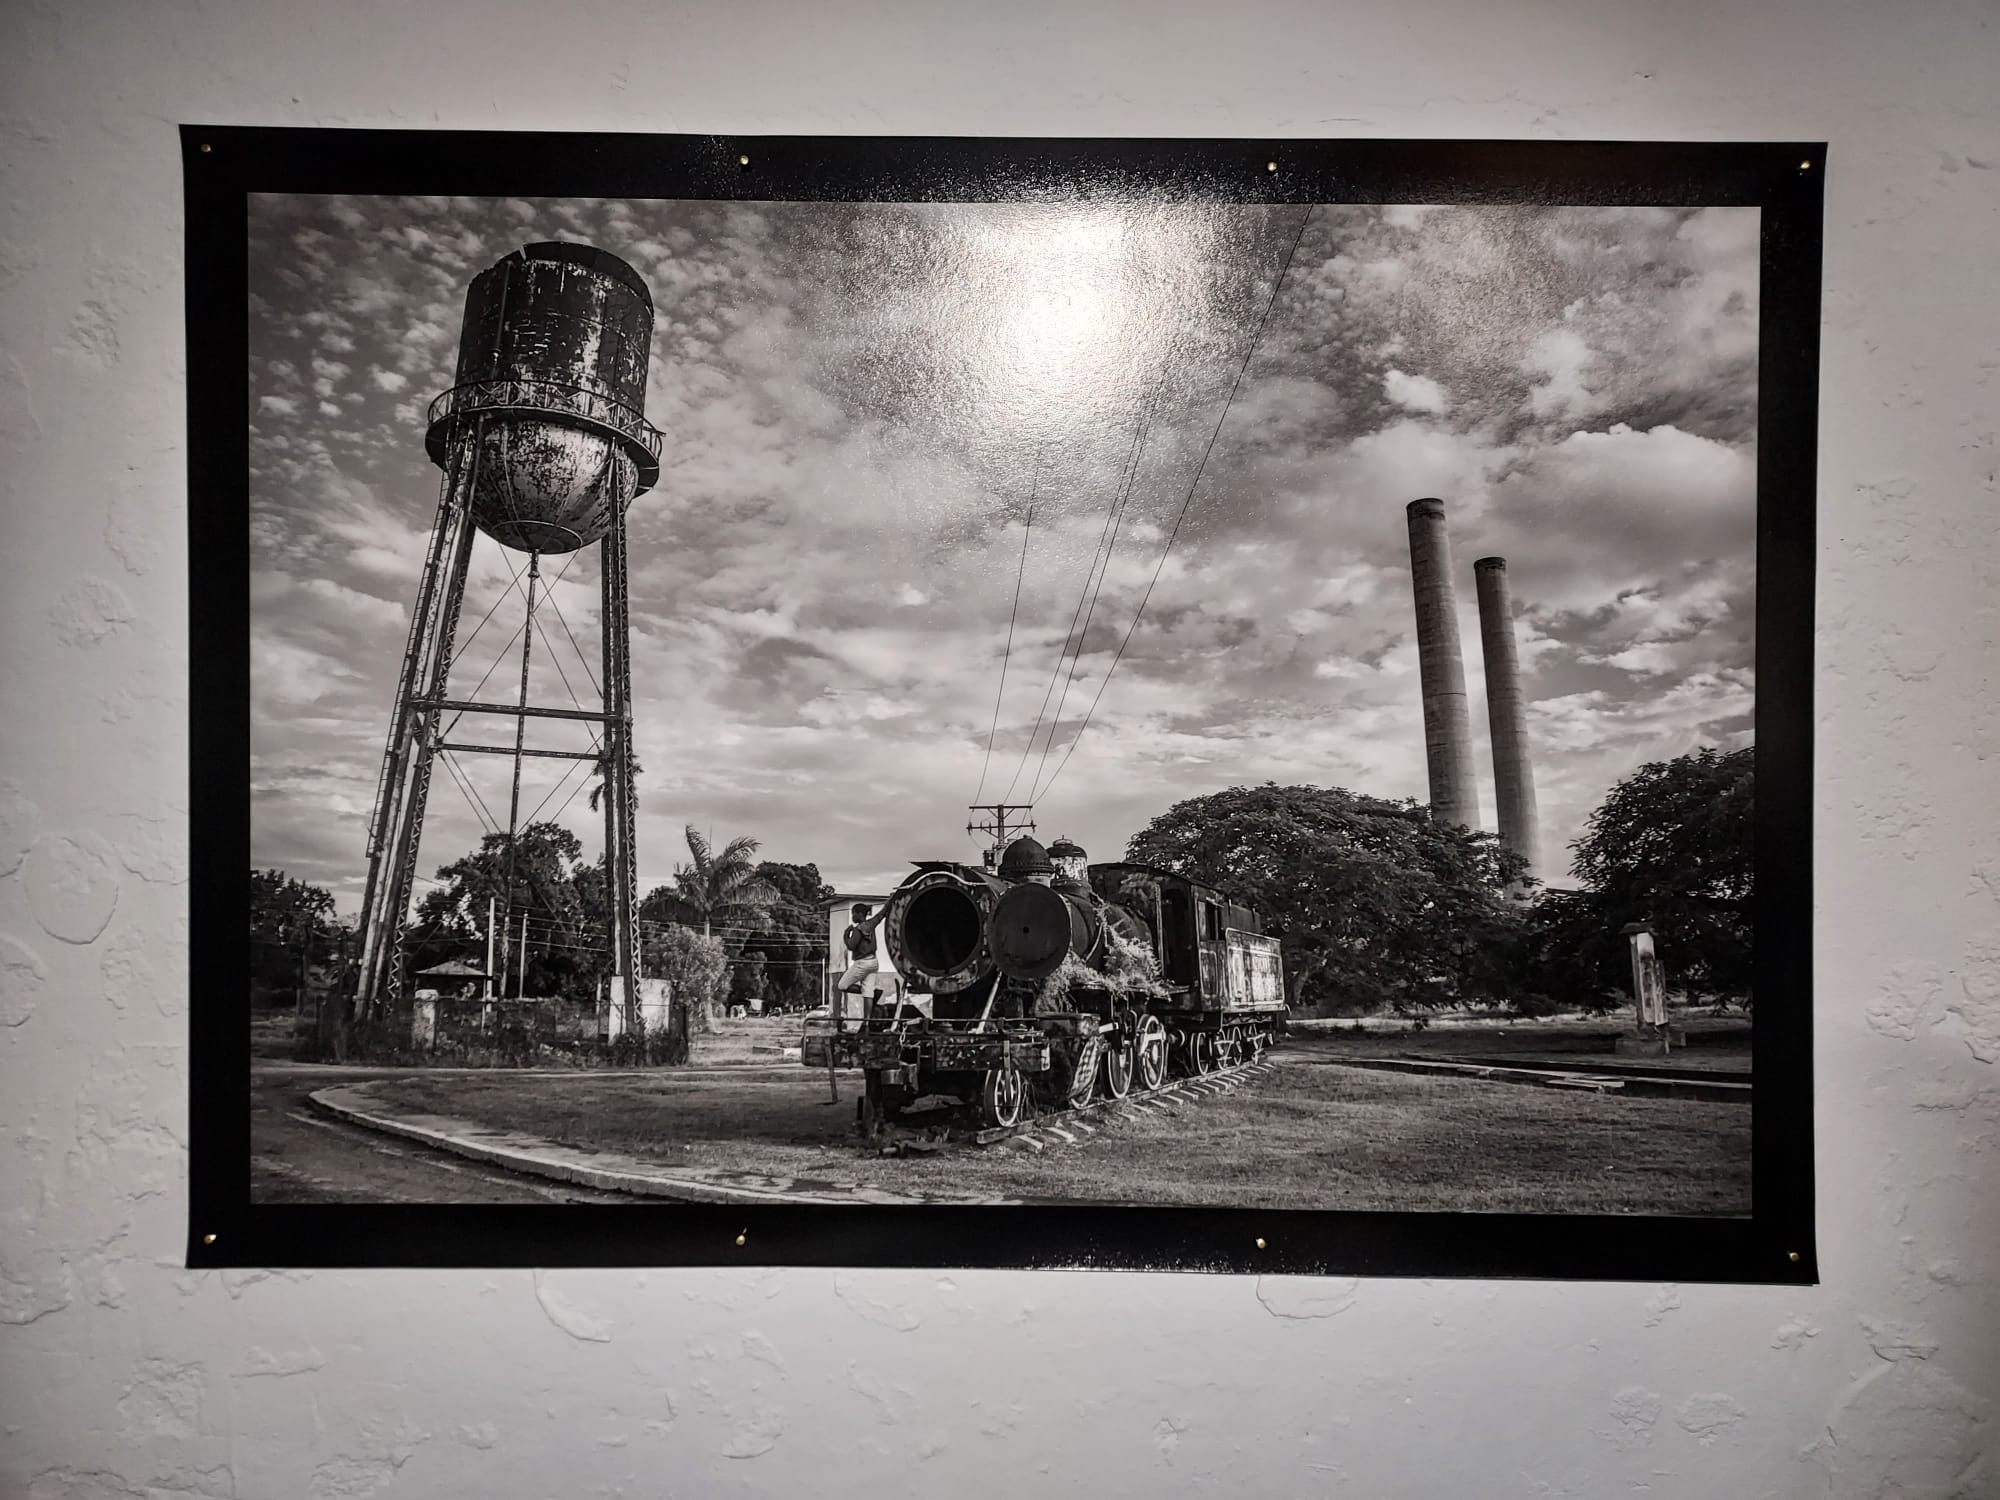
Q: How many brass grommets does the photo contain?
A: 8